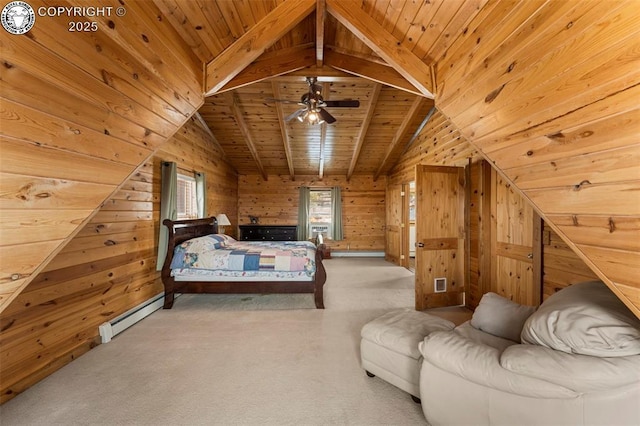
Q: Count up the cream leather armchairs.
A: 1